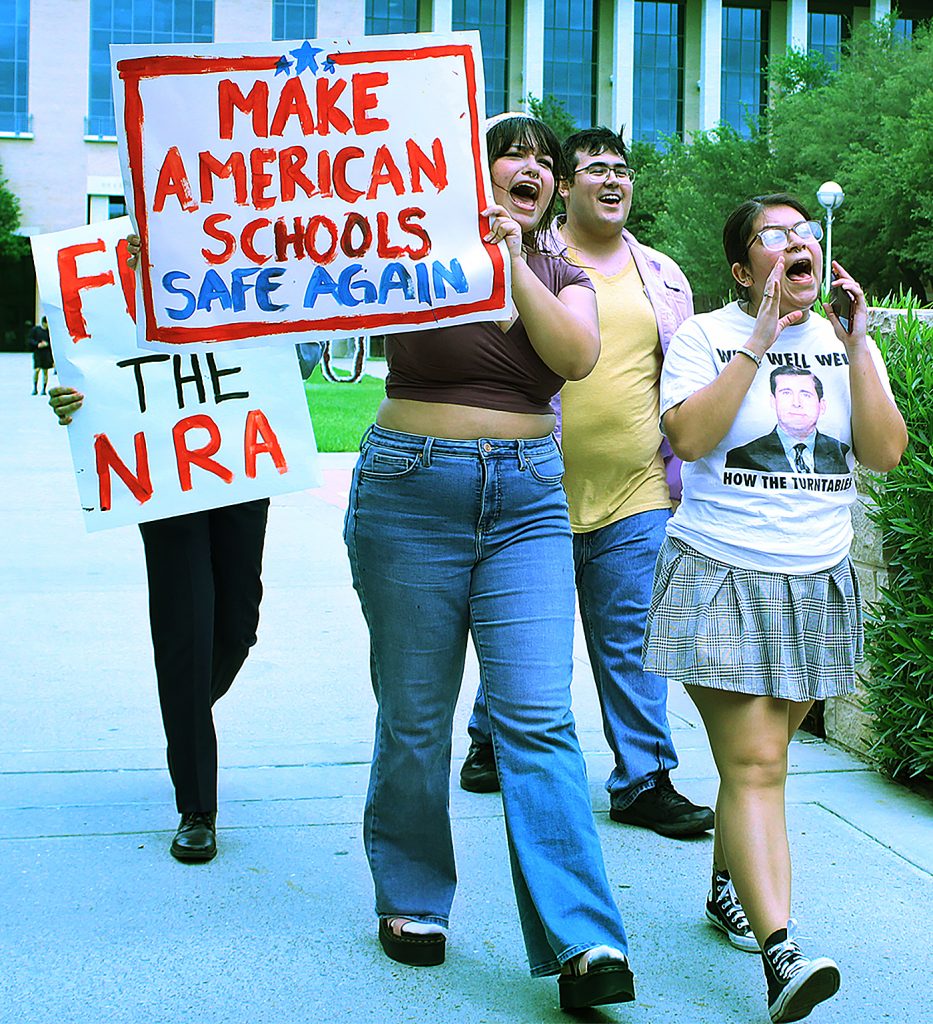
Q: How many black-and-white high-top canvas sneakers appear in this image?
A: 2